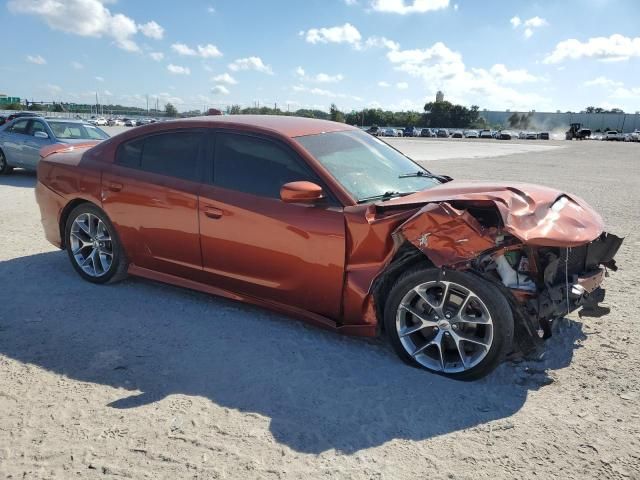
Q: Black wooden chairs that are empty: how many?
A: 0